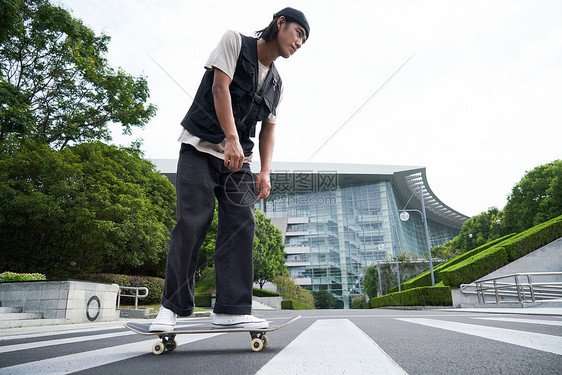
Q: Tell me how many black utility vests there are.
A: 1